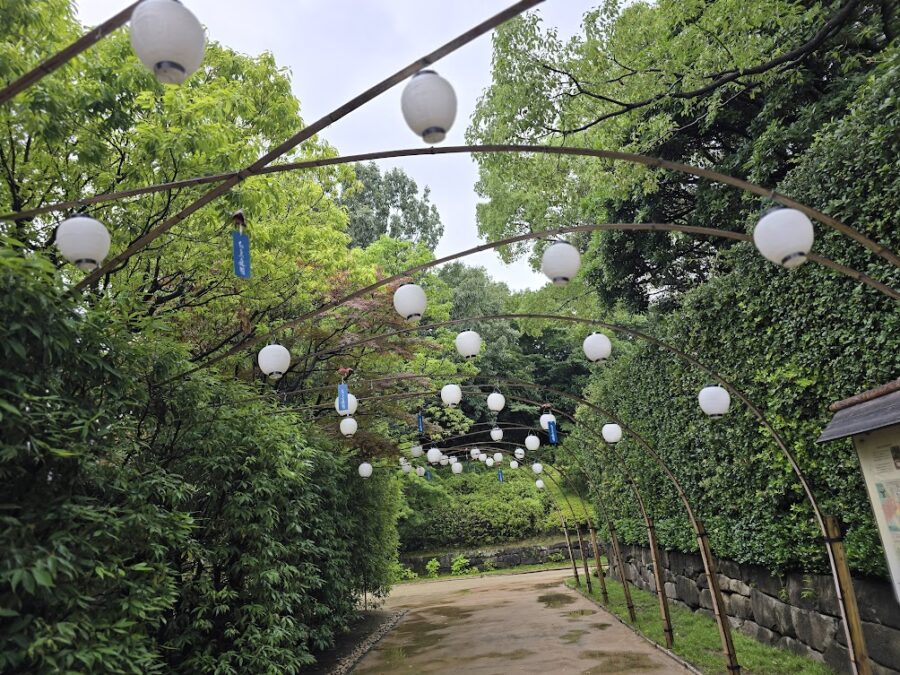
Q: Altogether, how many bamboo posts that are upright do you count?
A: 7